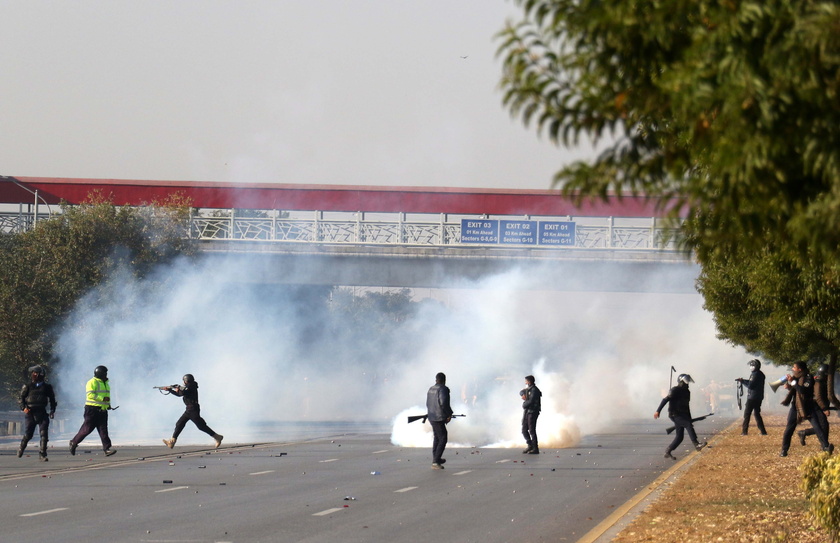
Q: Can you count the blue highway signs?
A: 3